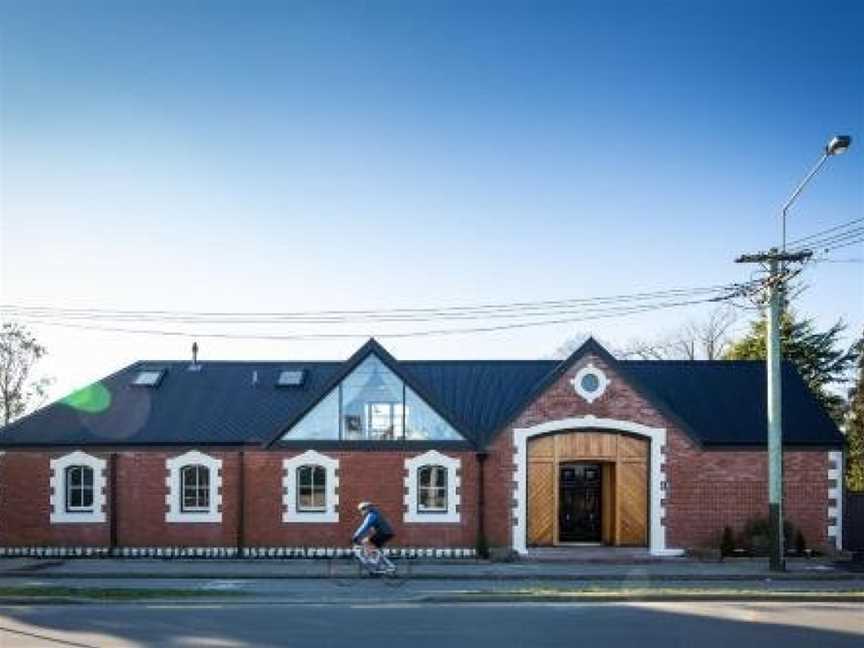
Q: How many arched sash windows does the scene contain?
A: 4